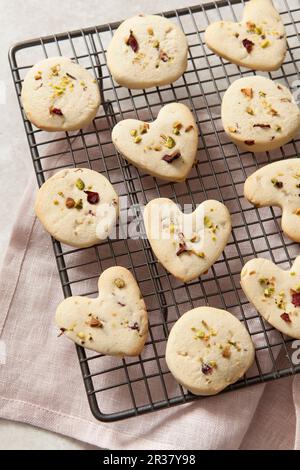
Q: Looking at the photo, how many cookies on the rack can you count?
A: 11